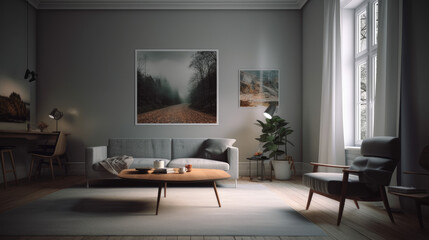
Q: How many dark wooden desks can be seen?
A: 1